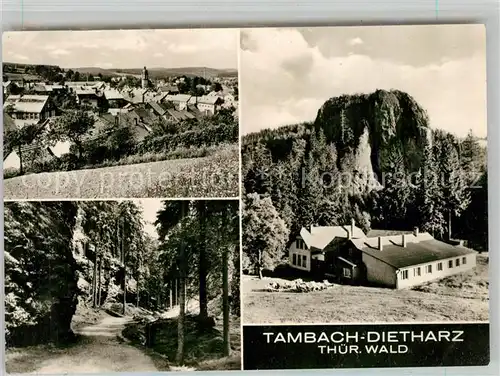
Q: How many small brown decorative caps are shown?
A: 0